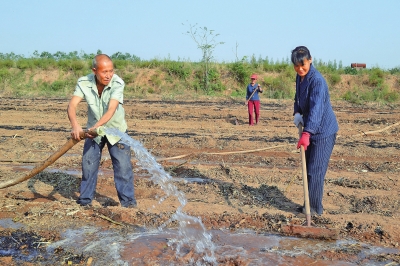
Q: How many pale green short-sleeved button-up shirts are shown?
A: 1